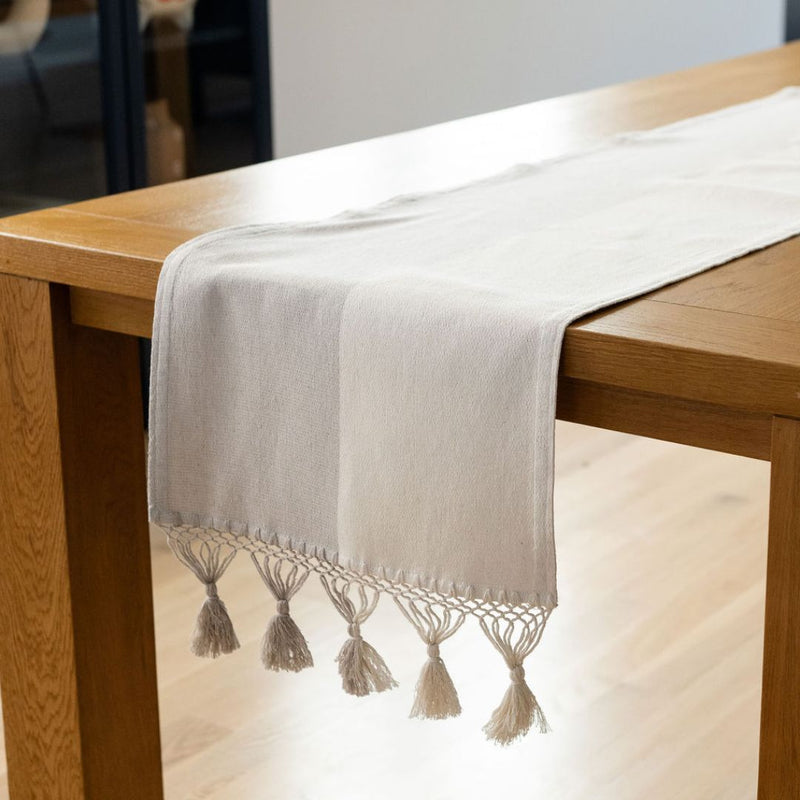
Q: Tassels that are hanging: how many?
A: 5